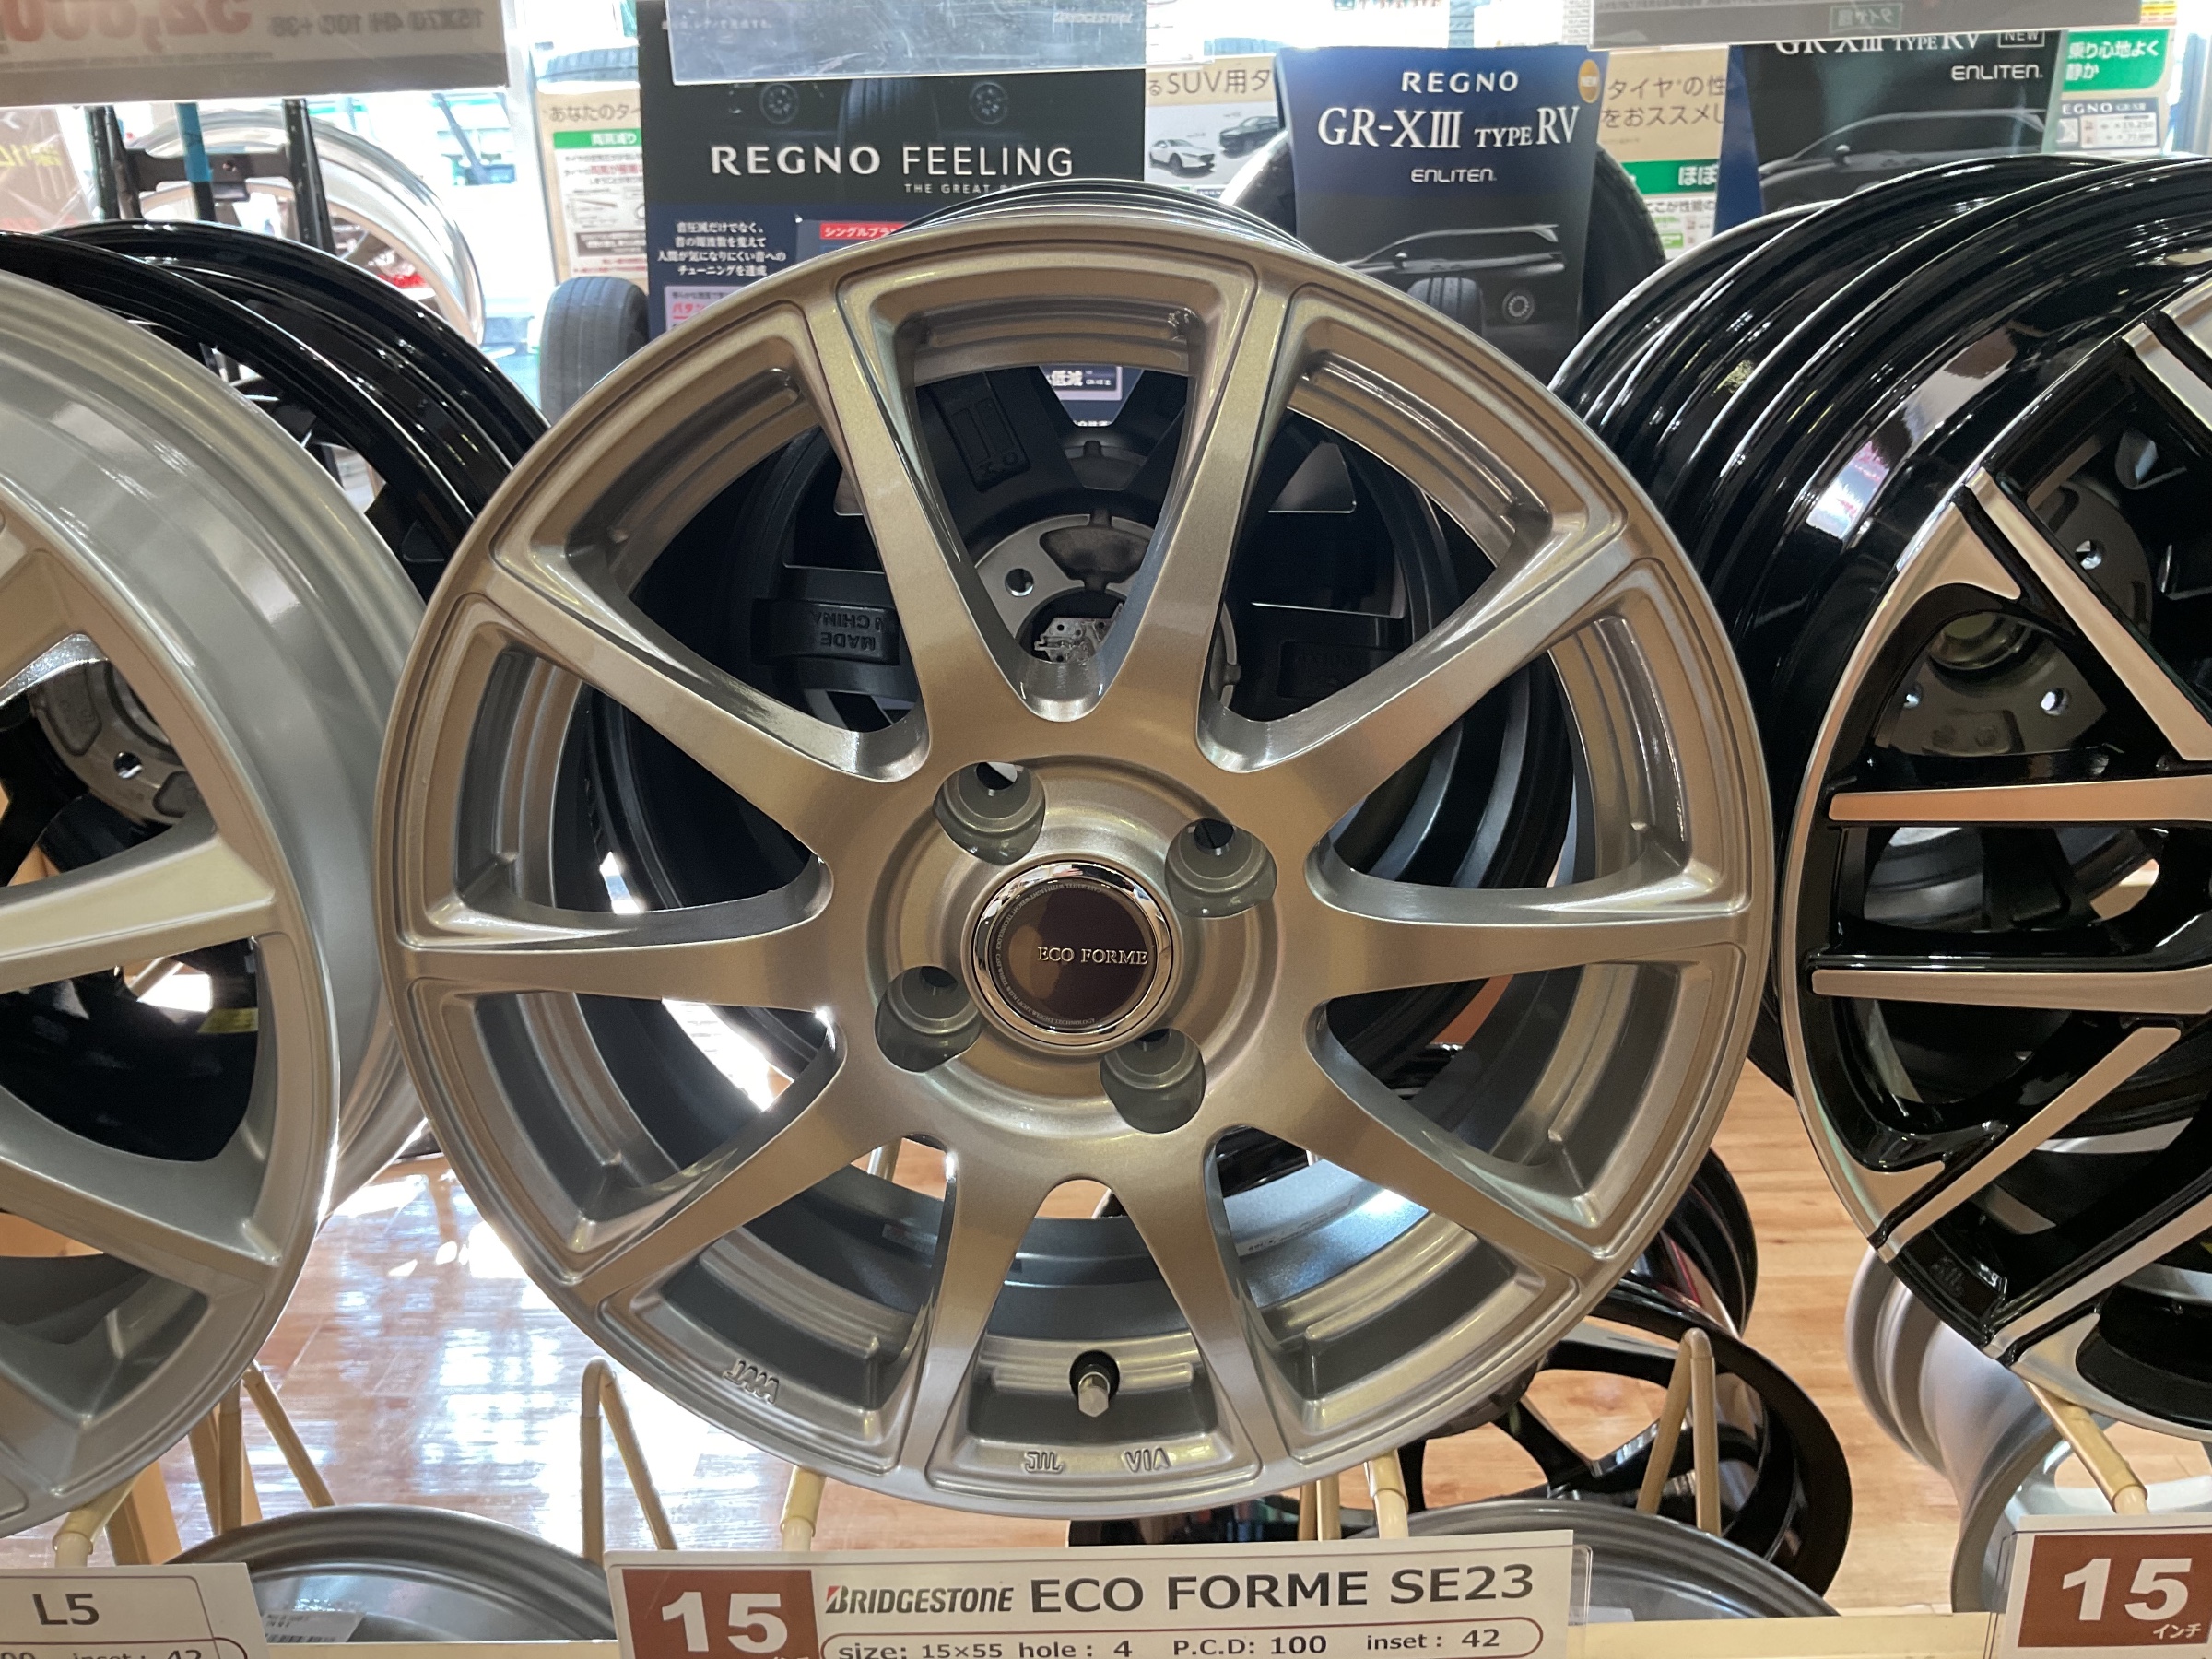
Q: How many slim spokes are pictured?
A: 10